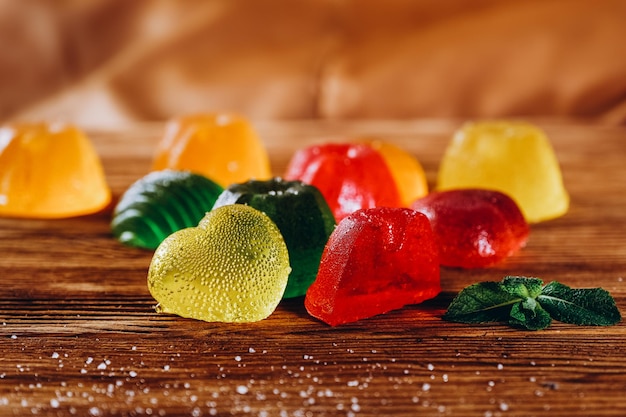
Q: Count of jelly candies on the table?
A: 10